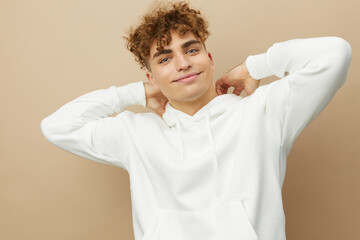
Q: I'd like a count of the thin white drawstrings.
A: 2